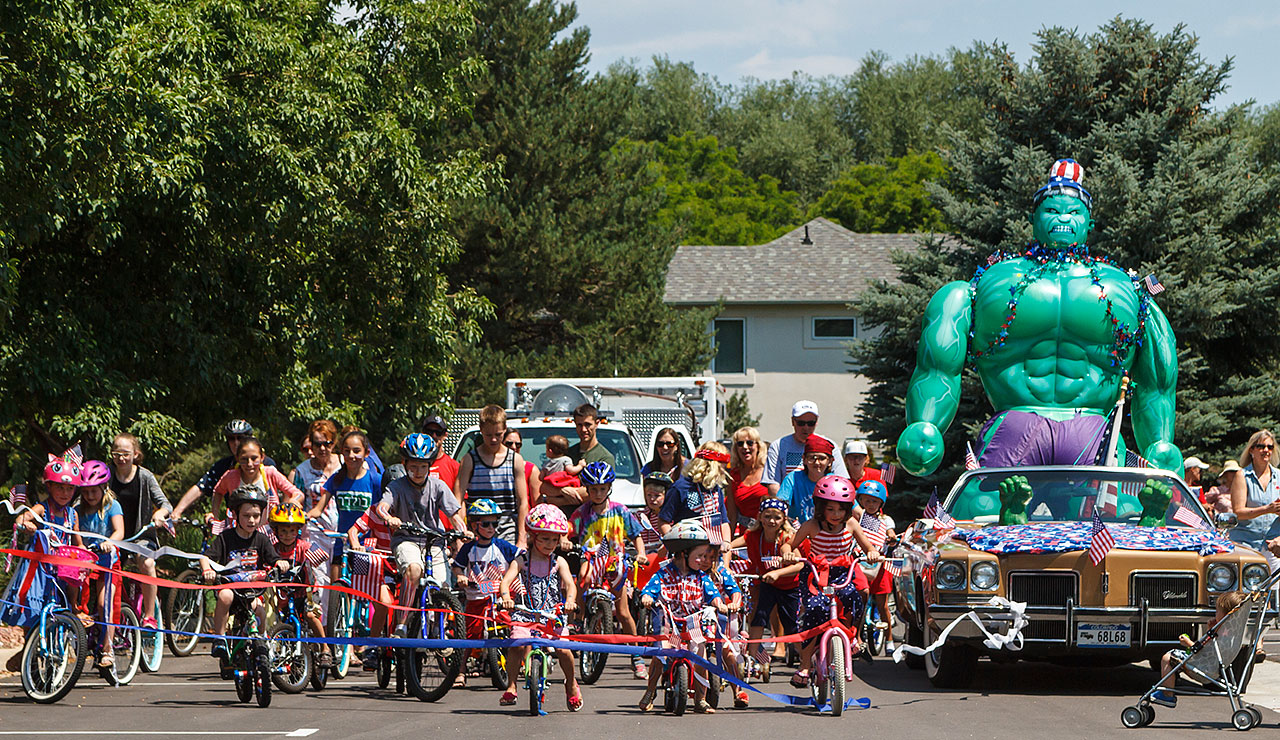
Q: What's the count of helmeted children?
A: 13